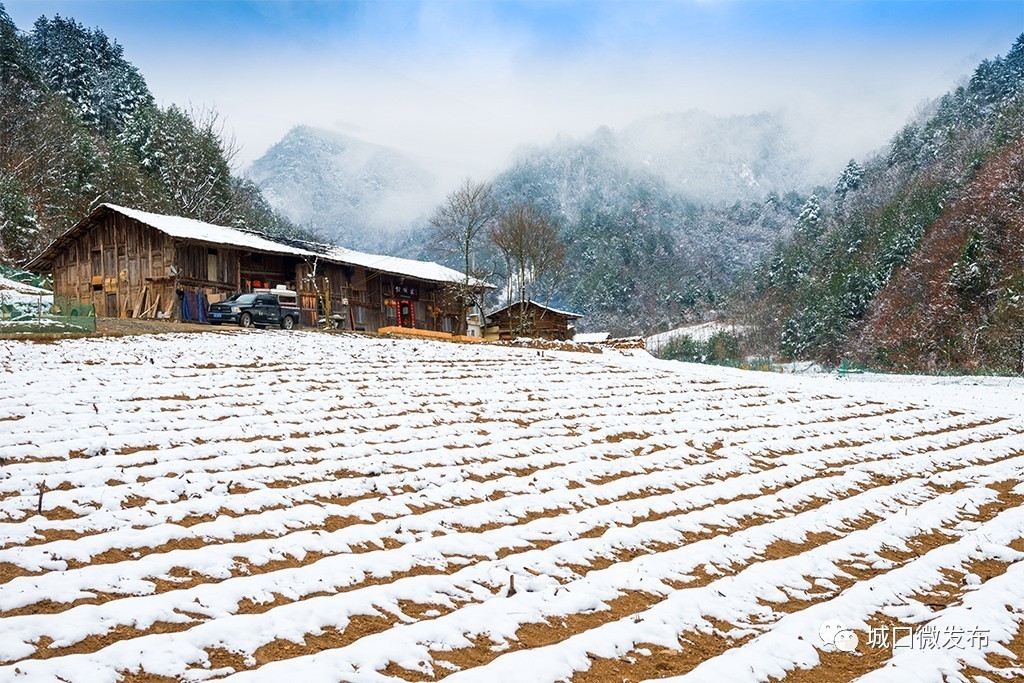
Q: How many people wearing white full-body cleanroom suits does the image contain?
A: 0